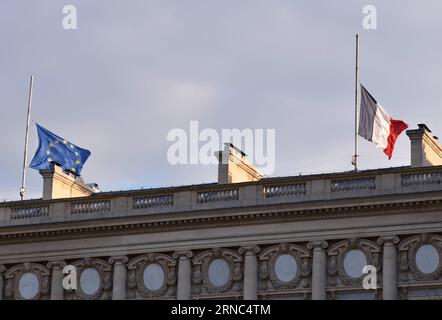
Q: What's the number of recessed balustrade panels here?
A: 7